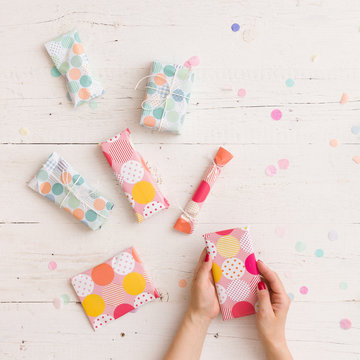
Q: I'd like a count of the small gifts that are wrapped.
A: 7